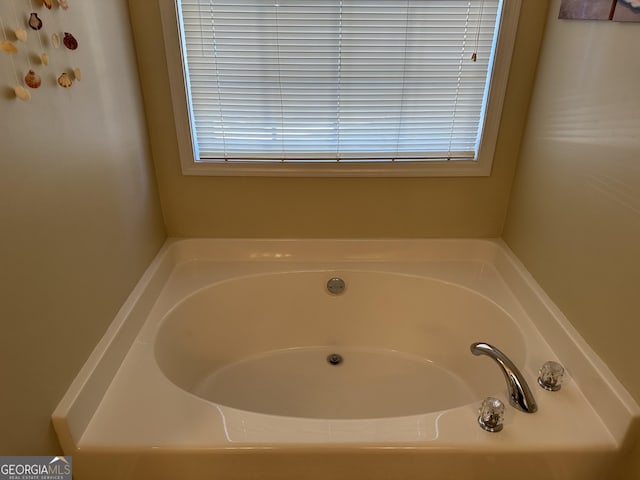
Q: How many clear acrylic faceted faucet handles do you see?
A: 2